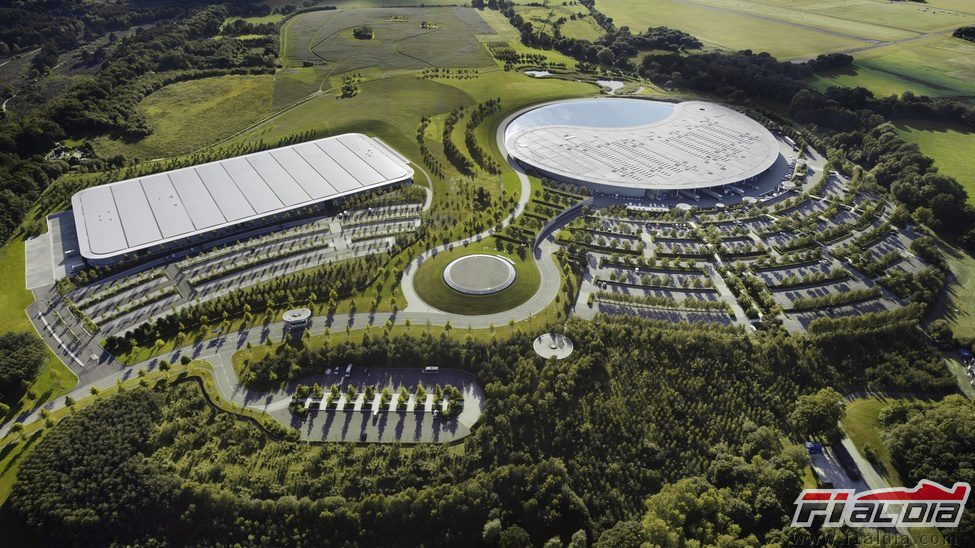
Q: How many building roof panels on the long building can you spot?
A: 11